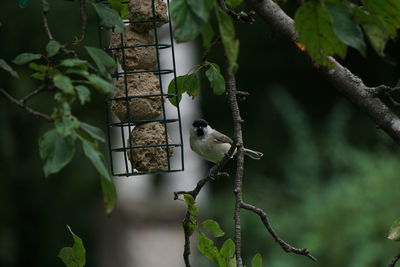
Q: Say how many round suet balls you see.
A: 4